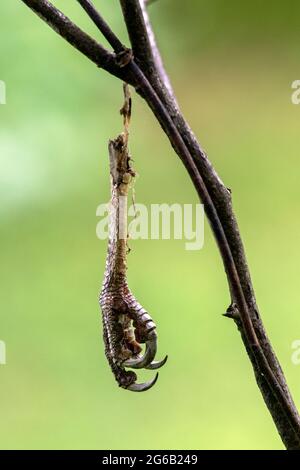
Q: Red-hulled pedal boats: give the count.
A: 0